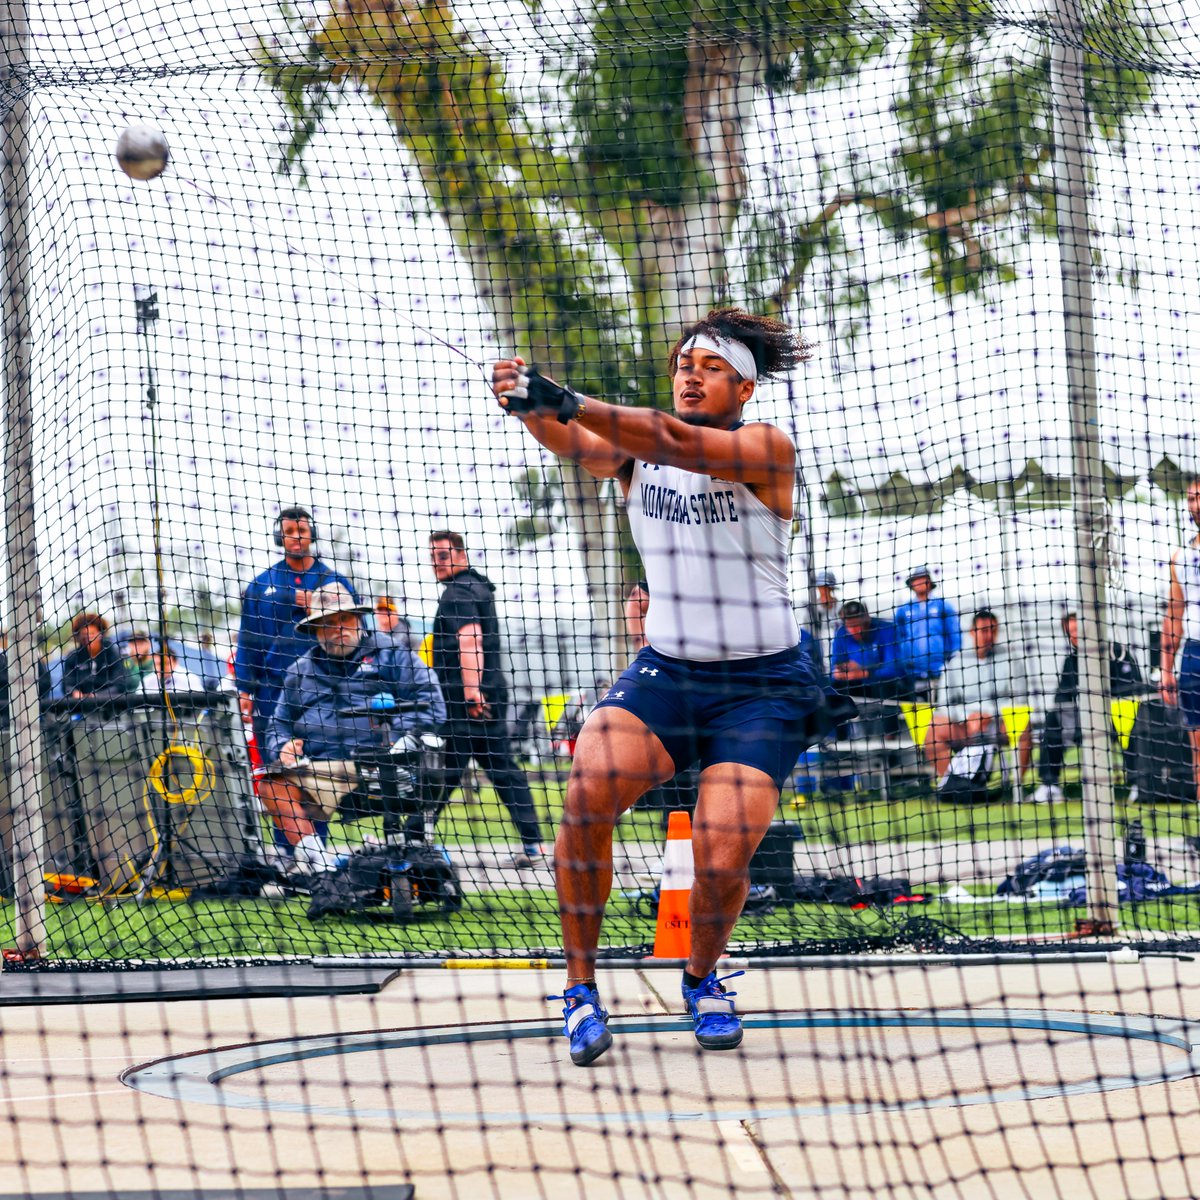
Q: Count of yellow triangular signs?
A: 4